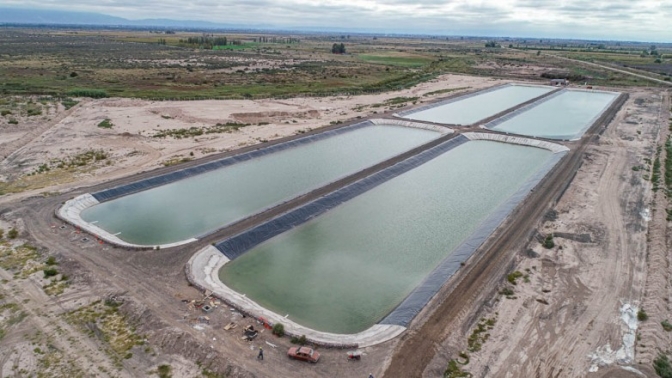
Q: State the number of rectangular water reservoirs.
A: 4